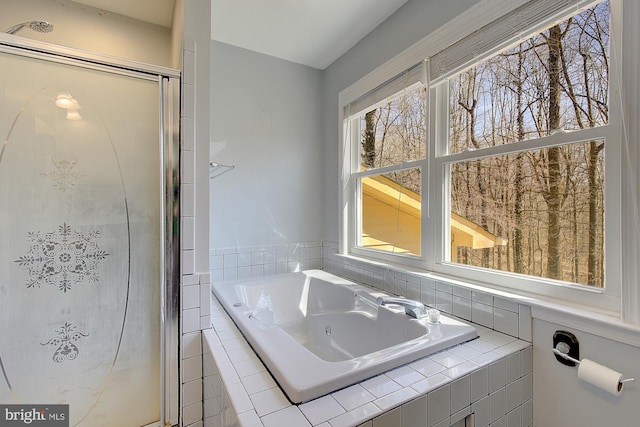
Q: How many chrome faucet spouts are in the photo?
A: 1